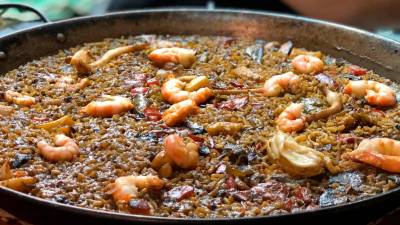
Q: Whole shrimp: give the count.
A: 13